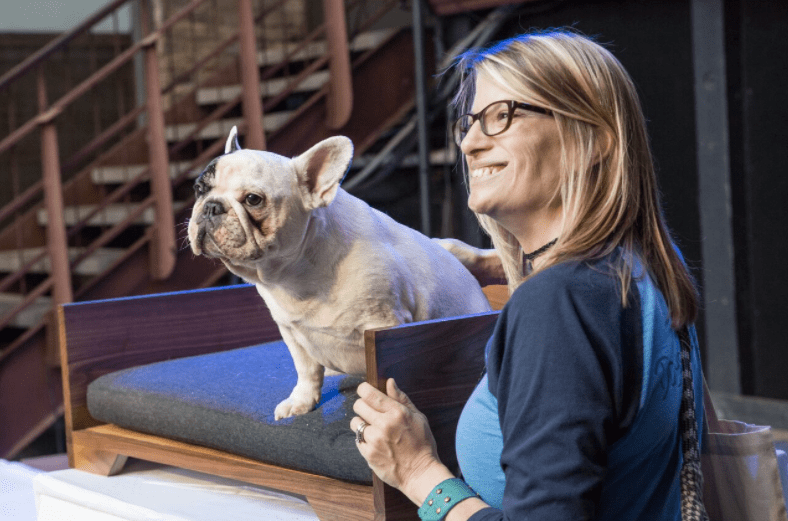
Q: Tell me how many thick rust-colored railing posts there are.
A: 4